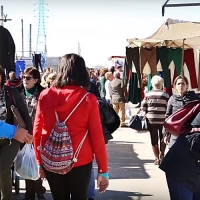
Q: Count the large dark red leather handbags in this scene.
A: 1